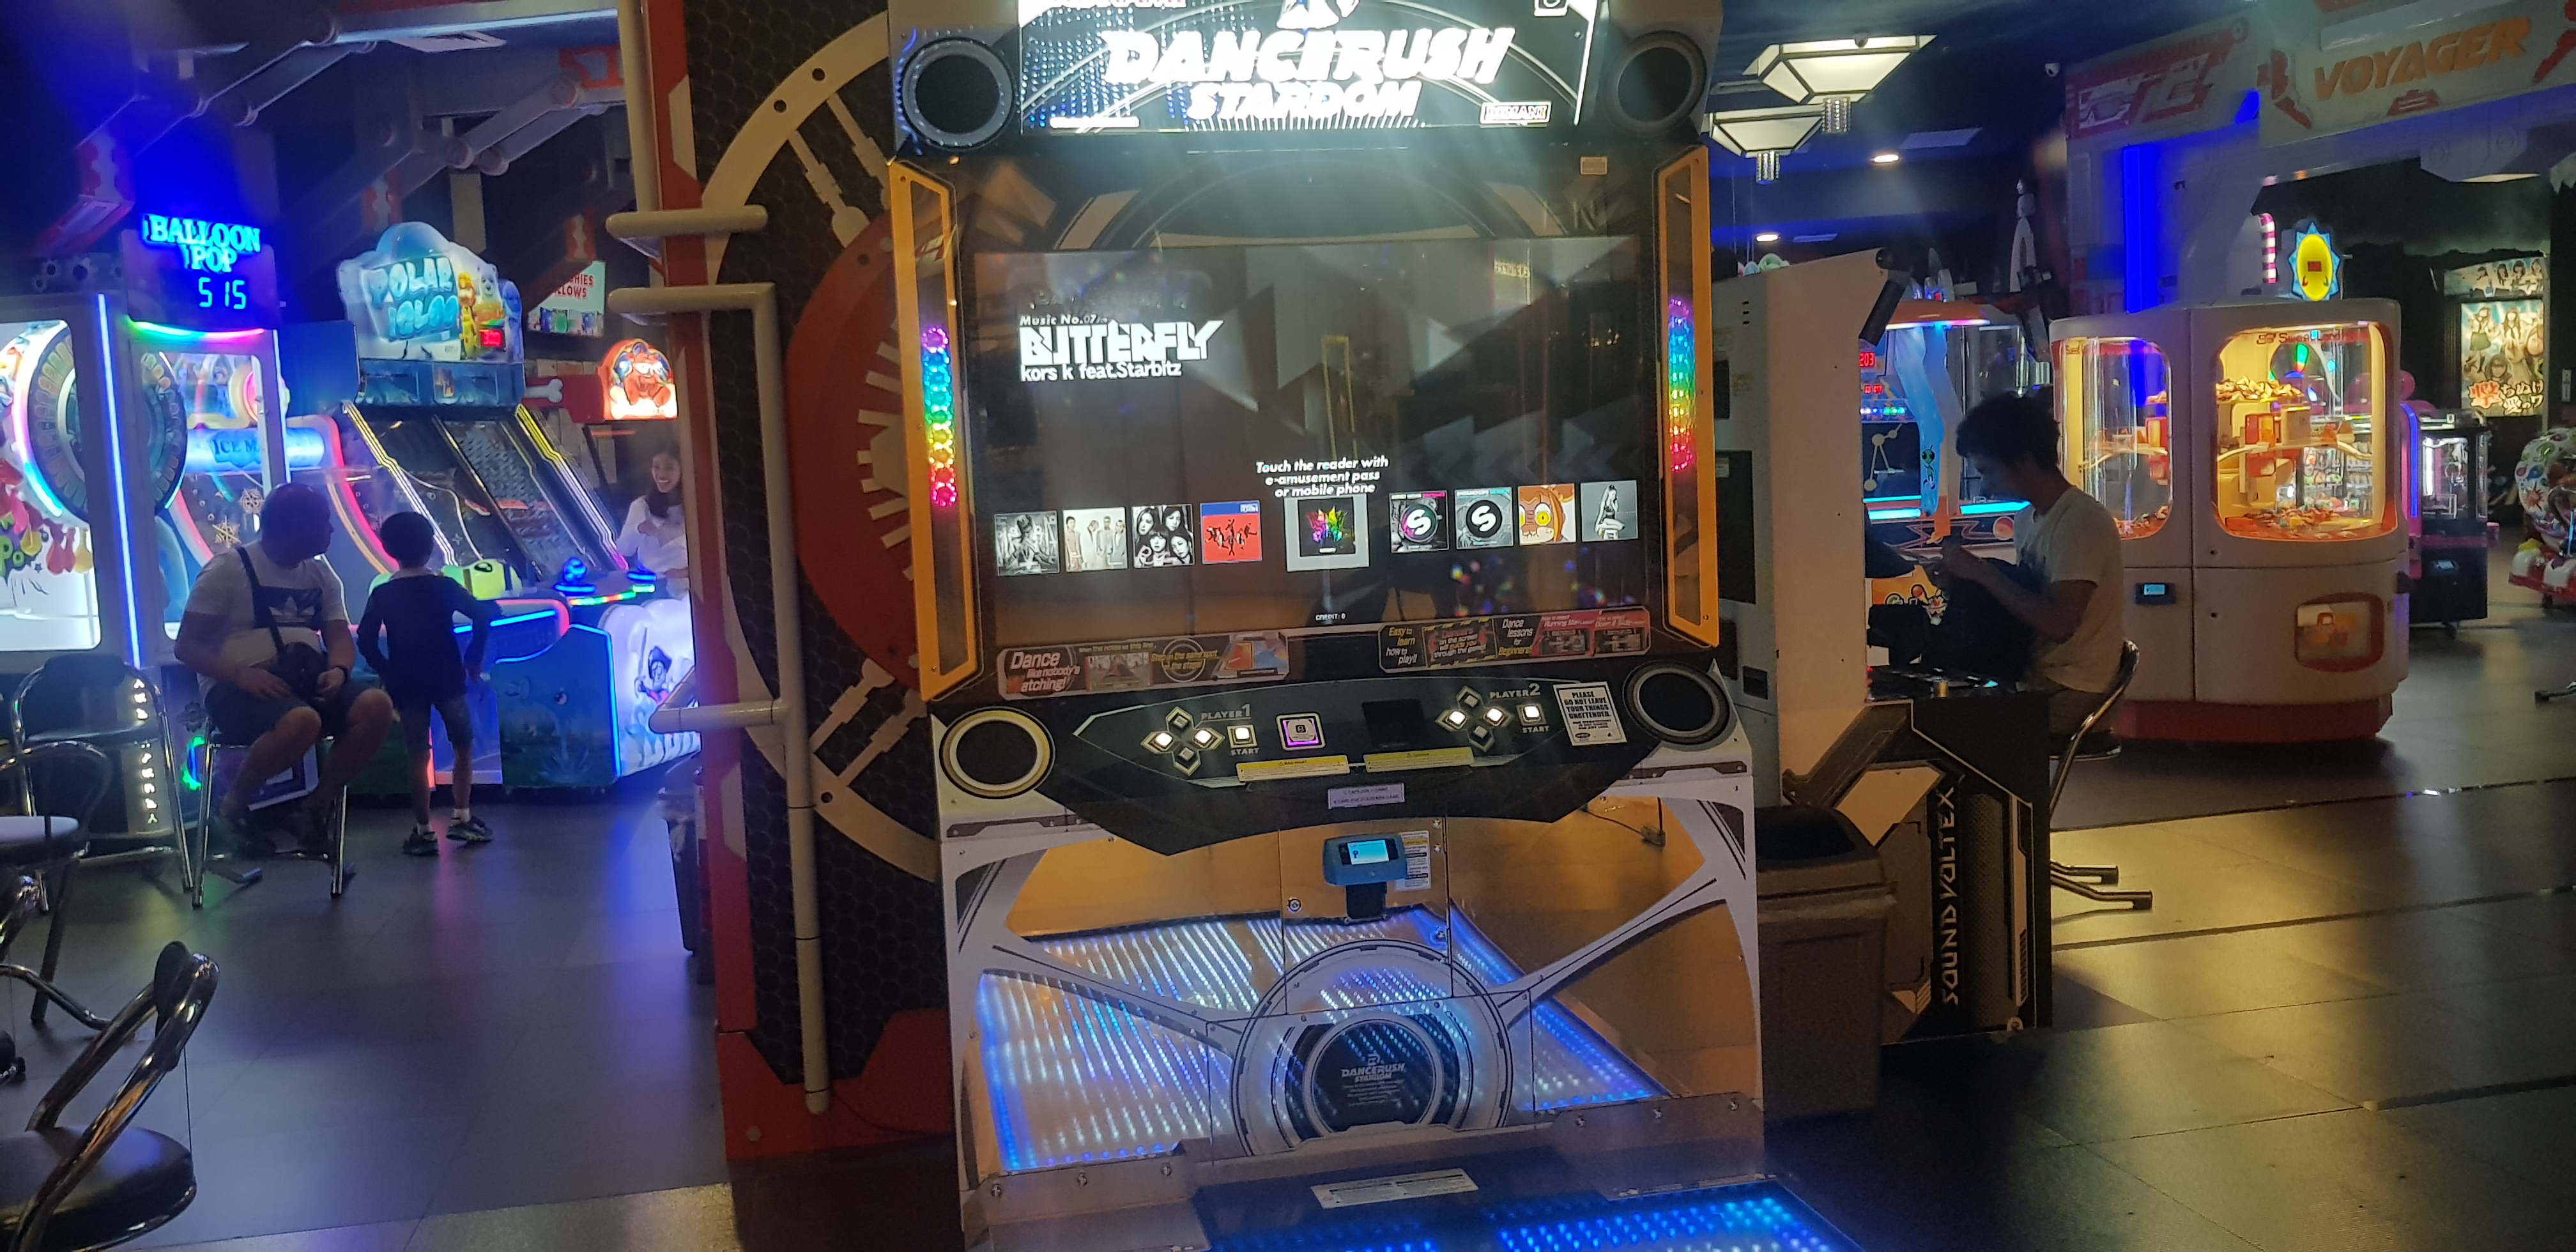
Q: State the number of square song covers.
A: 9